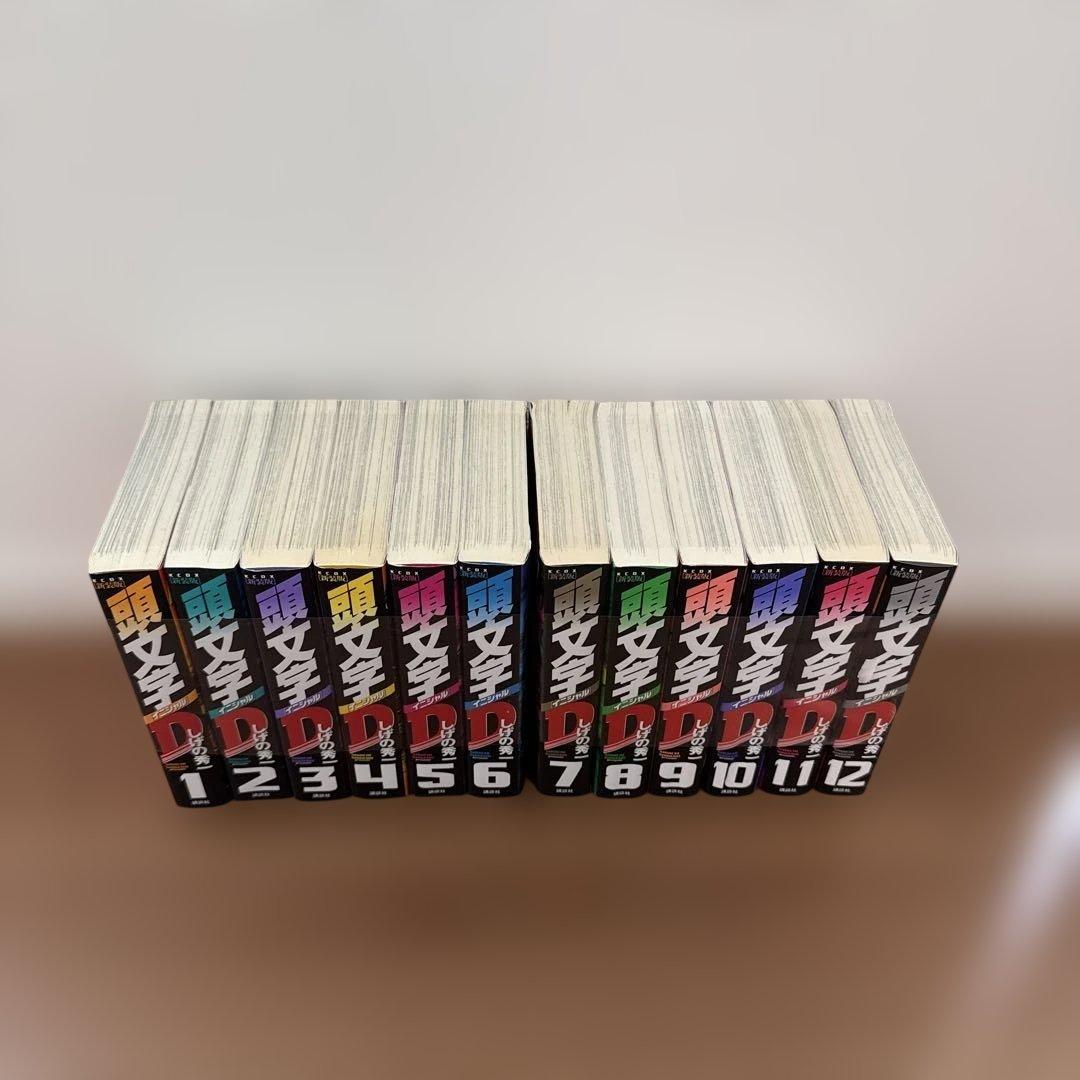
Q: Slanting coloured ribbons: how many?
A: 12